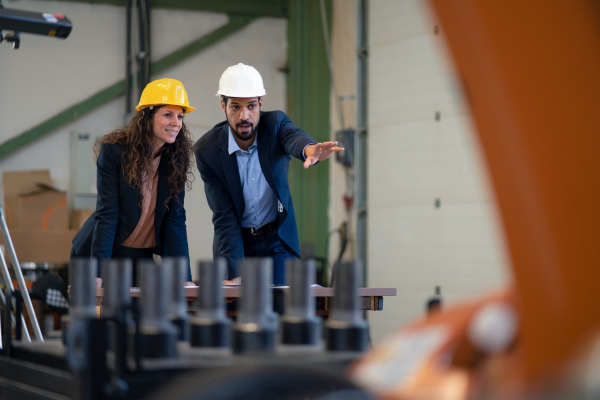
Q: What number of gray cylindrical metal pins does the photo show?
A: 8